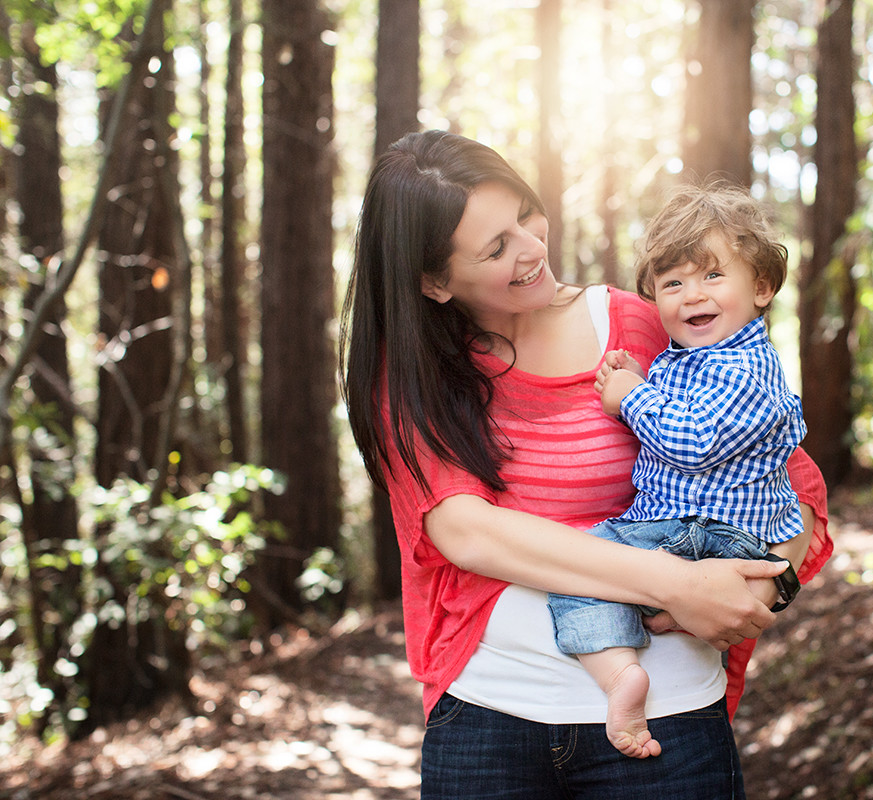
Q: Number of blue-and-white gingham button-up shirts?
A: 1